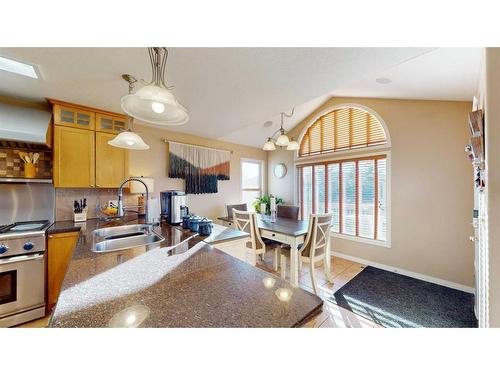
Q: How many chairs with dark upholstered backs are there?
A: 2